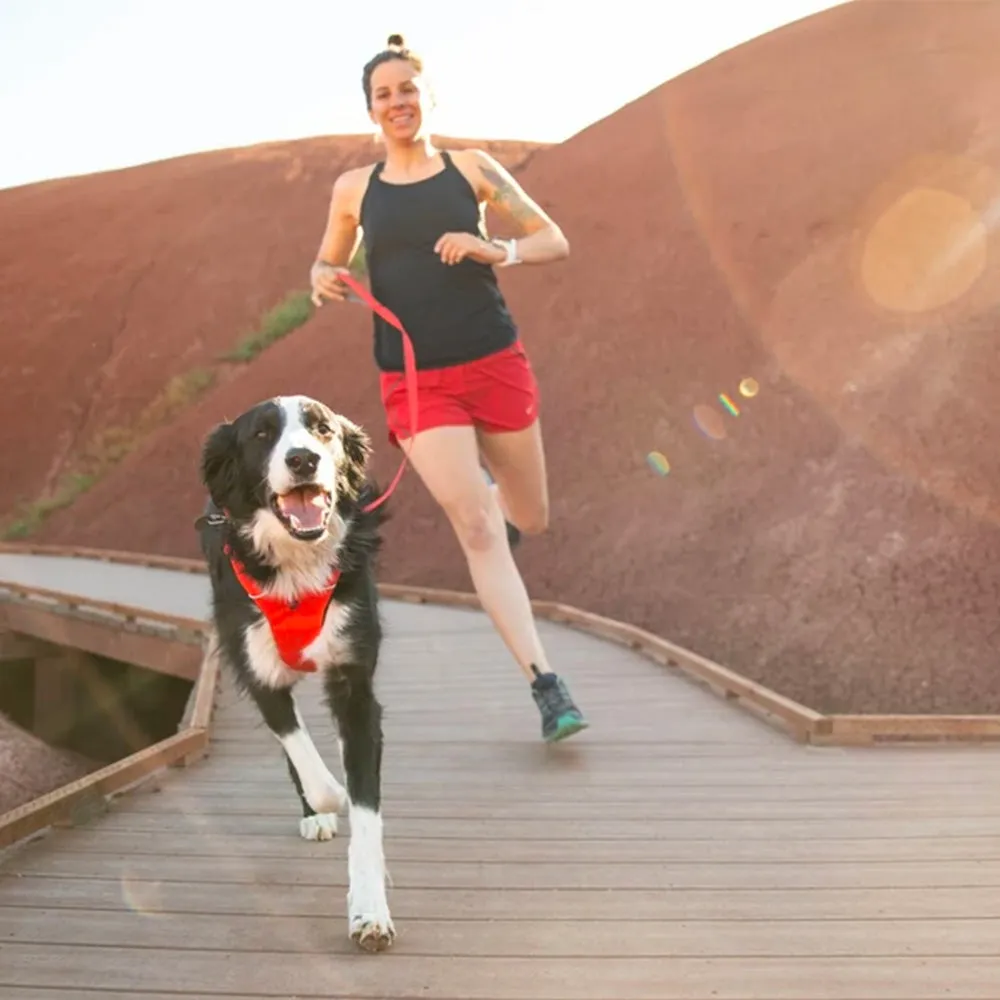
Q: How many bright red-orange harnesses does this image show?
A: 1